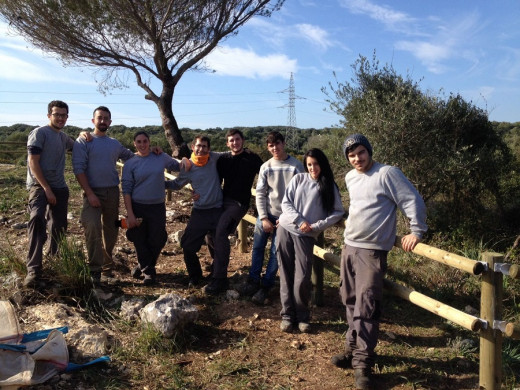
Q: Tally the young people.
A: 8